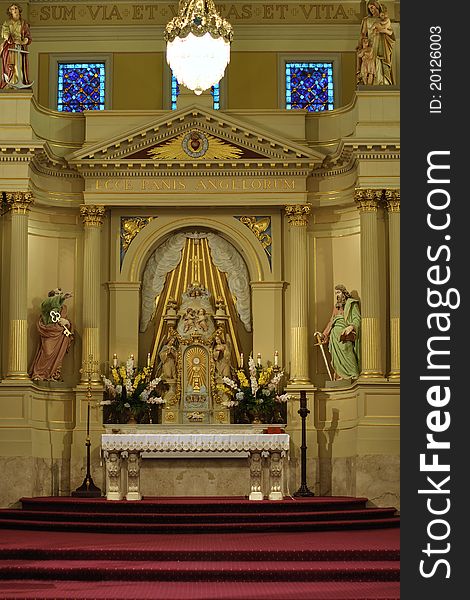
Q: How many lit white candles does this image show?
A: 6